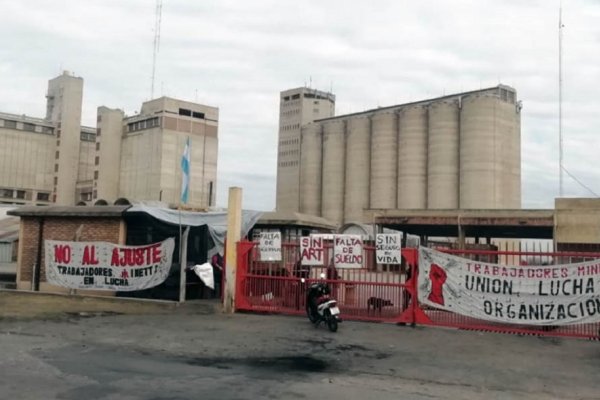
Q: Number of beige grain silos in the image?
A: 7